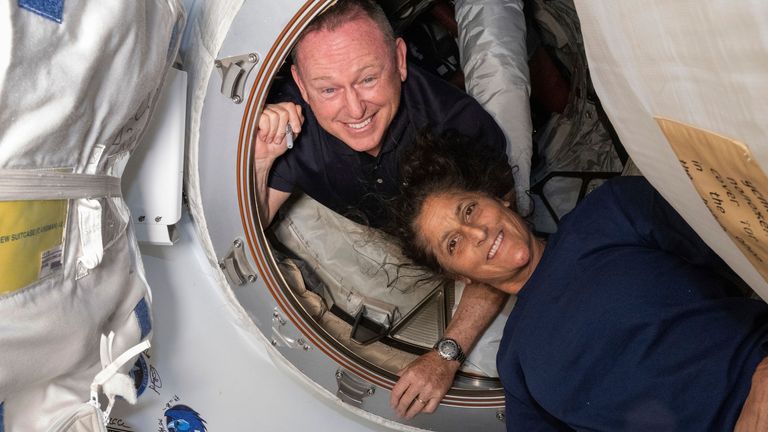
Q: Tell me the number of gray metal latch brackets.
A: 3